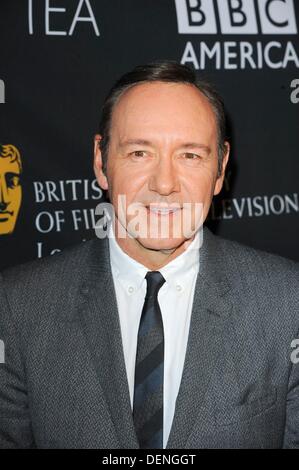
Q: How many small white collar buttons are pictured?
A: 2